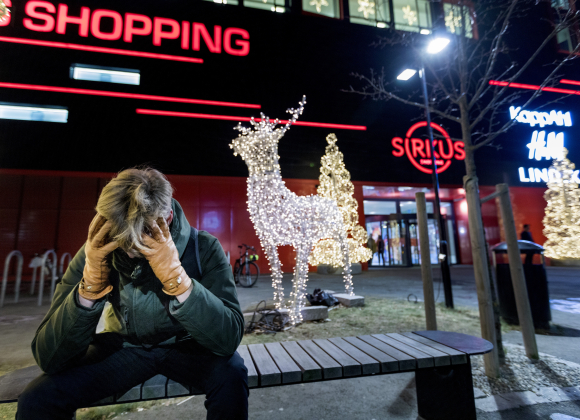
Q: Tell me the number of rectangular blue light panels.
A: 2